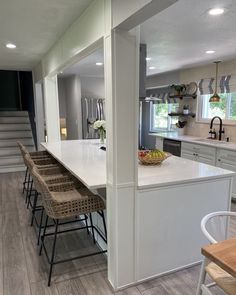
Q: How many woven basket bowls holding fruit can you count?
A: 1